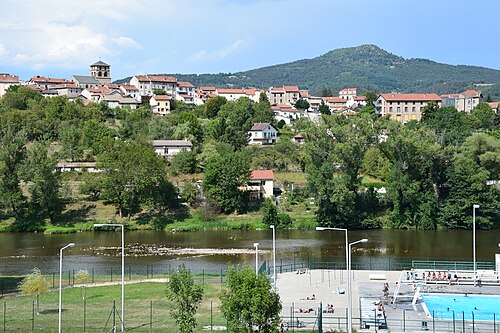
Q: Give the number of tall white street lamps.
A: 7